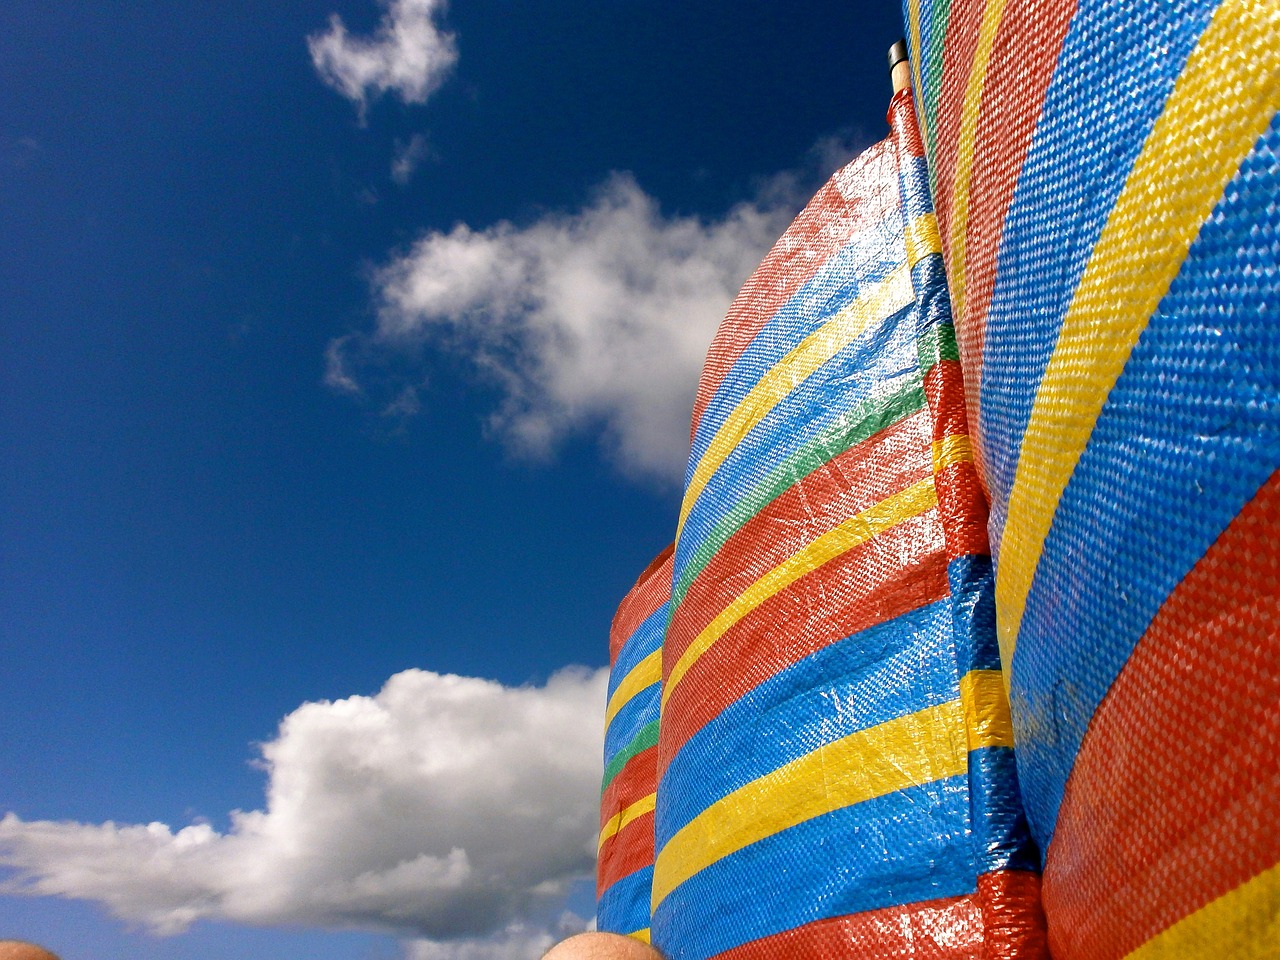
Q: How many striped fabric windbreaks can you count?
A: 3